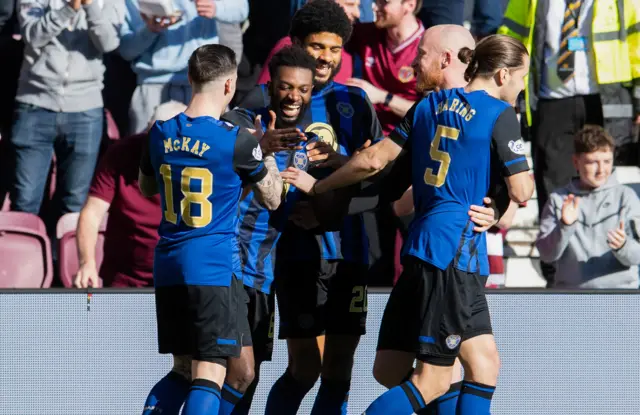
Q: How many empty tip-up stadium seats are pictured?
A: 2